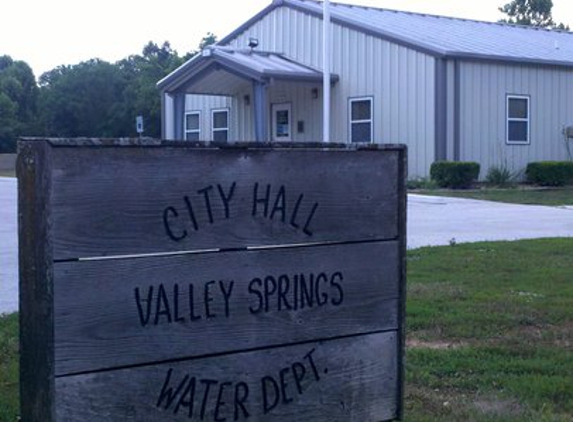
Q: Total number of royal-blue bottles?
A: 0